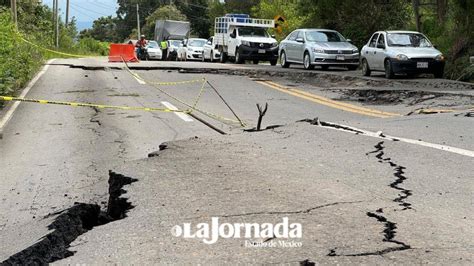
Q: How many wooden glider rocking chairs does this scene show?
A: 0